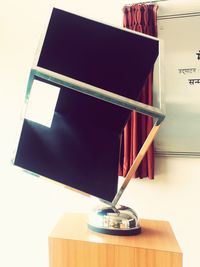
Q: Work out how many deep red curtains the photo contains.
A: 1